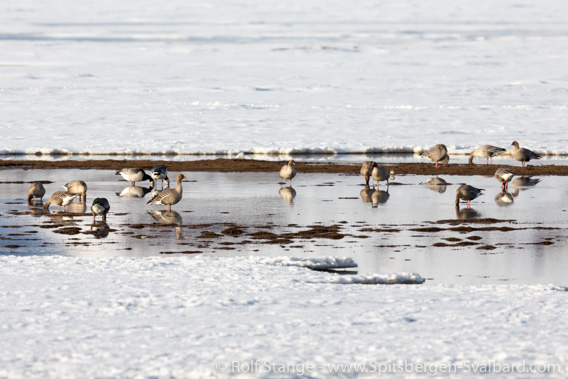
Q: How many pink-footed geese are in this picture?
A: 13